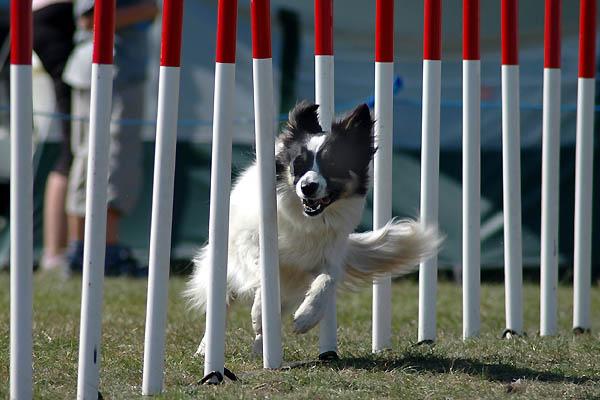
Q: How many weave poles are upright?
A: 12